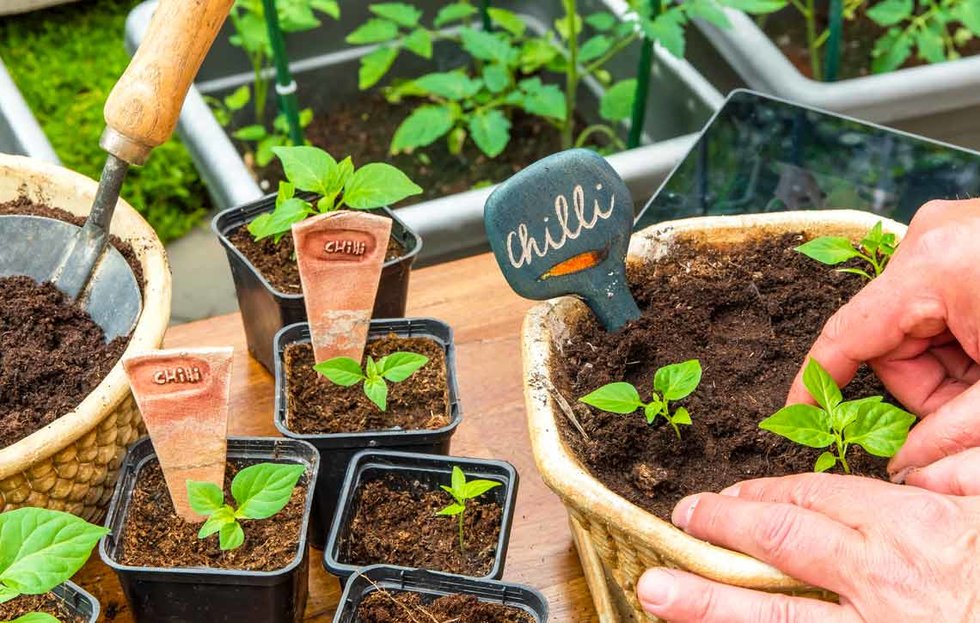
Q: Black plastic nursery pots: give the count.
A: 6